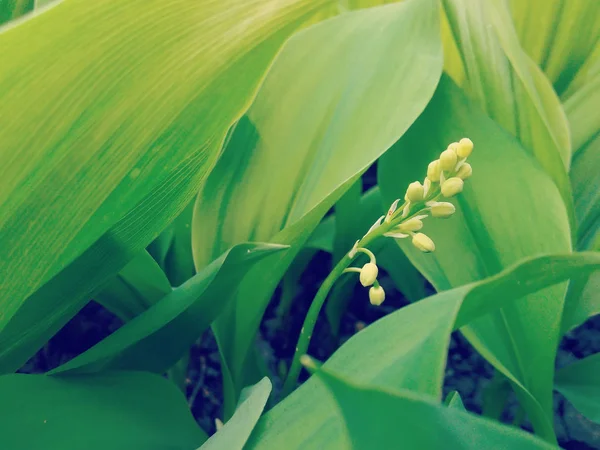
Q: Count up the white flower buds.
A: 12